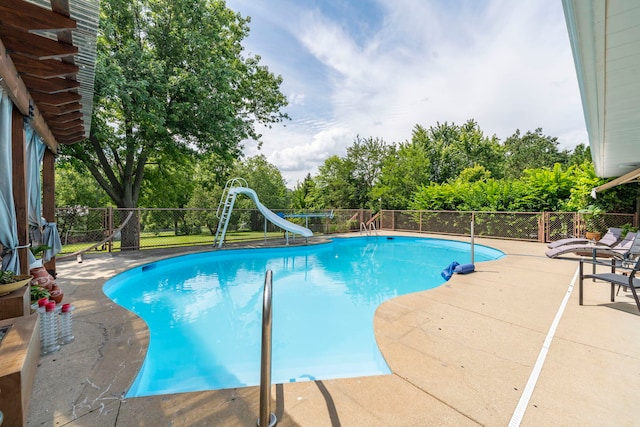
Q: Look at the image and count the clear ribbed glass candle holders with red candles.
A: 3